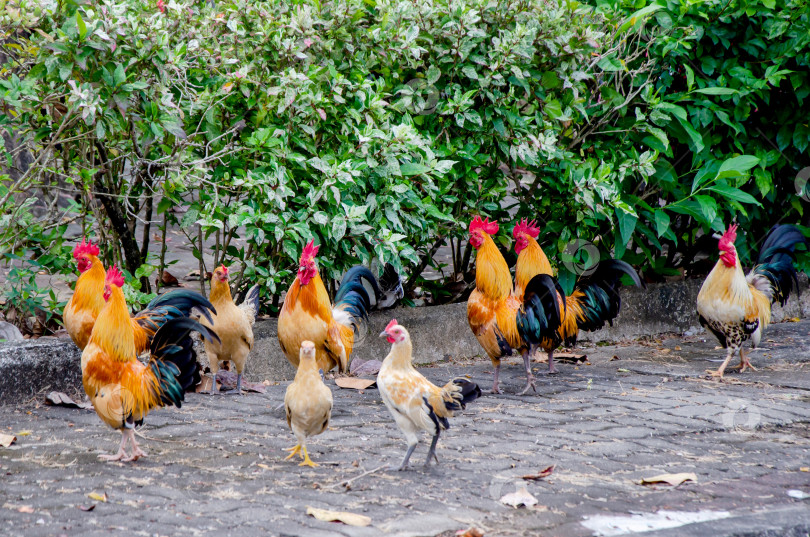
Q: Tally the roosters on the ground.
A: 6